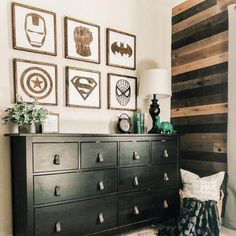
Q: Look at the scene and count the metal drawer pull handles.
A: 12